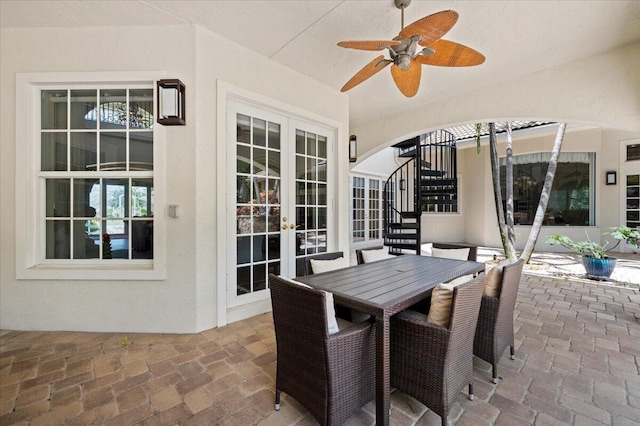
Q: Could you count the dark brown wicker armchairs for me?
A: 6